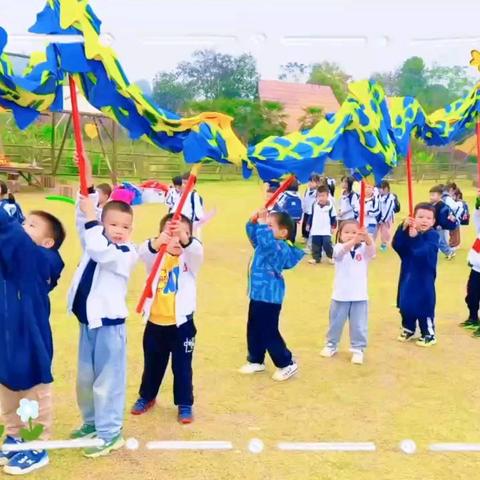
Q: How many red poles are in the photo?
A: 6